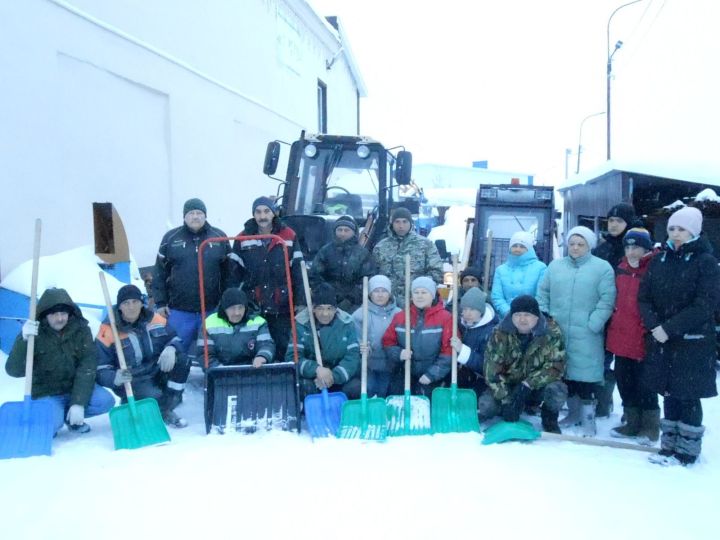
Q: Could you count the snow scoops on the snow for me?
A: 8